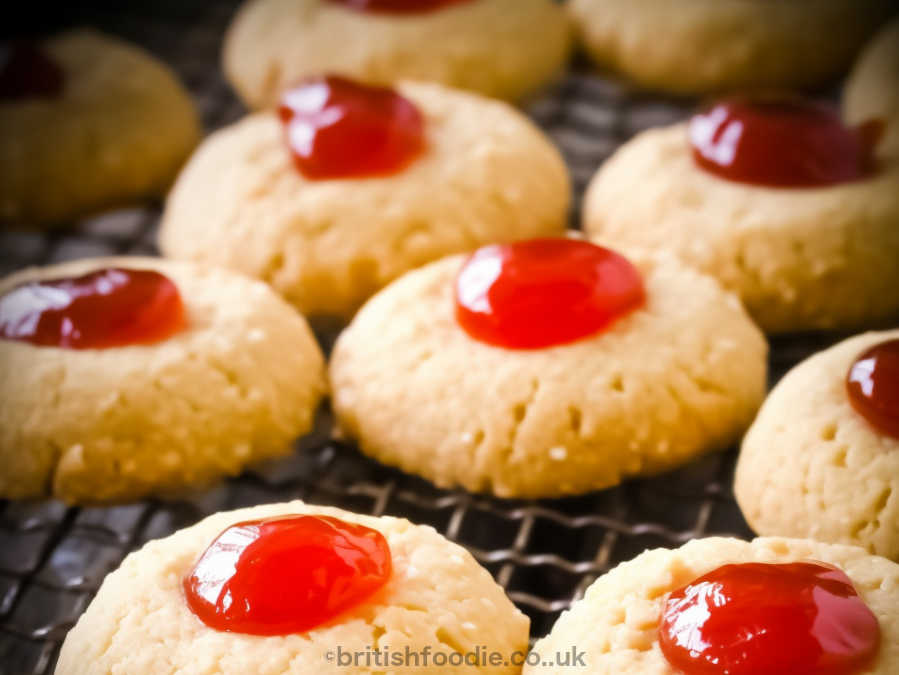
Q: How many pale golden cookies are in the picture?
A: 11